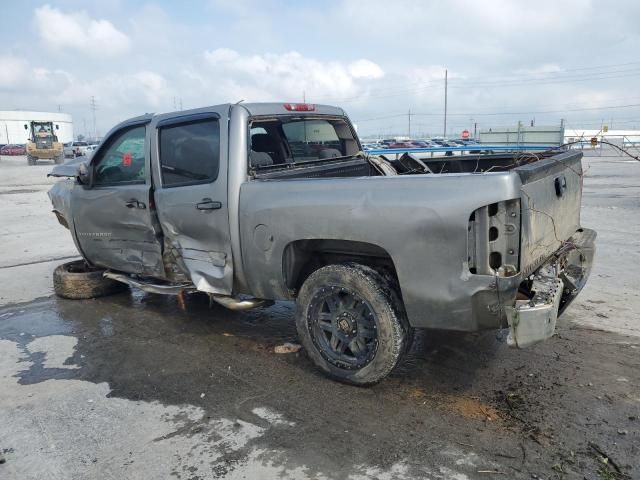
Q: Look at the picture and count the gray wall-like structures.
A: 1